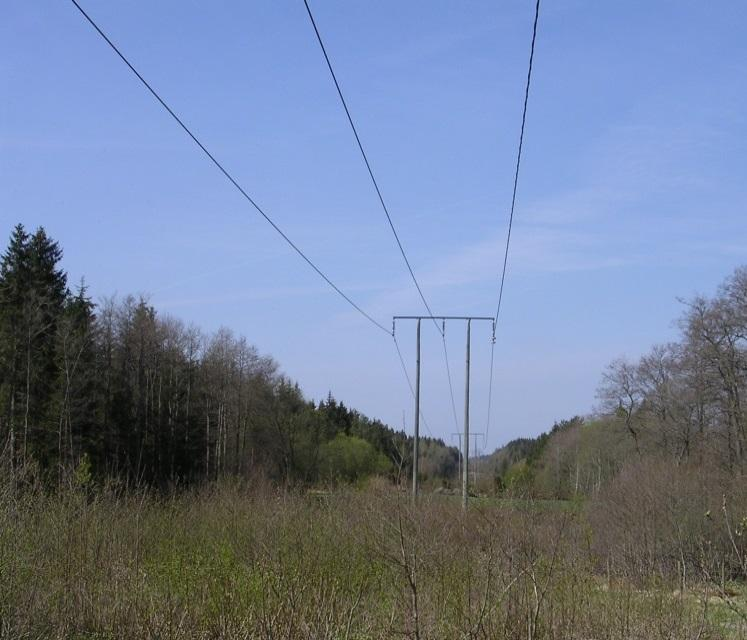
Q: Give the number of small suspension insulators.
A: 3